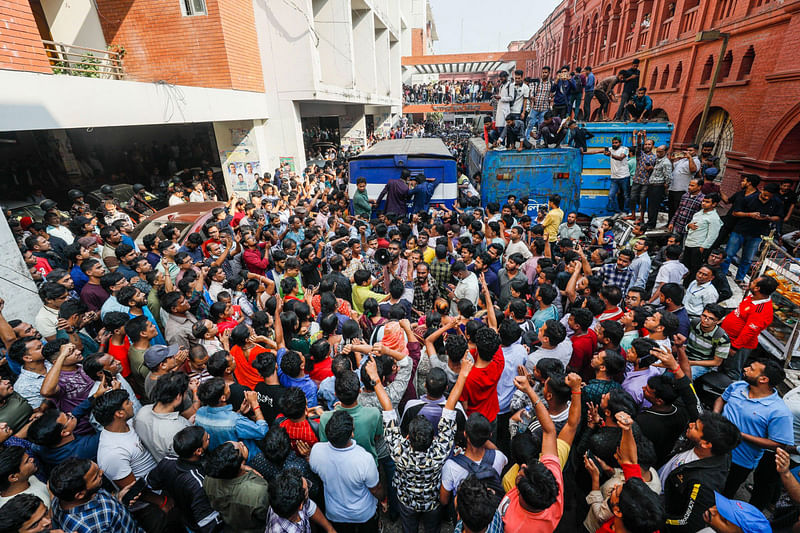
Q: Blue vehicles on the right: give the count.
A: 2